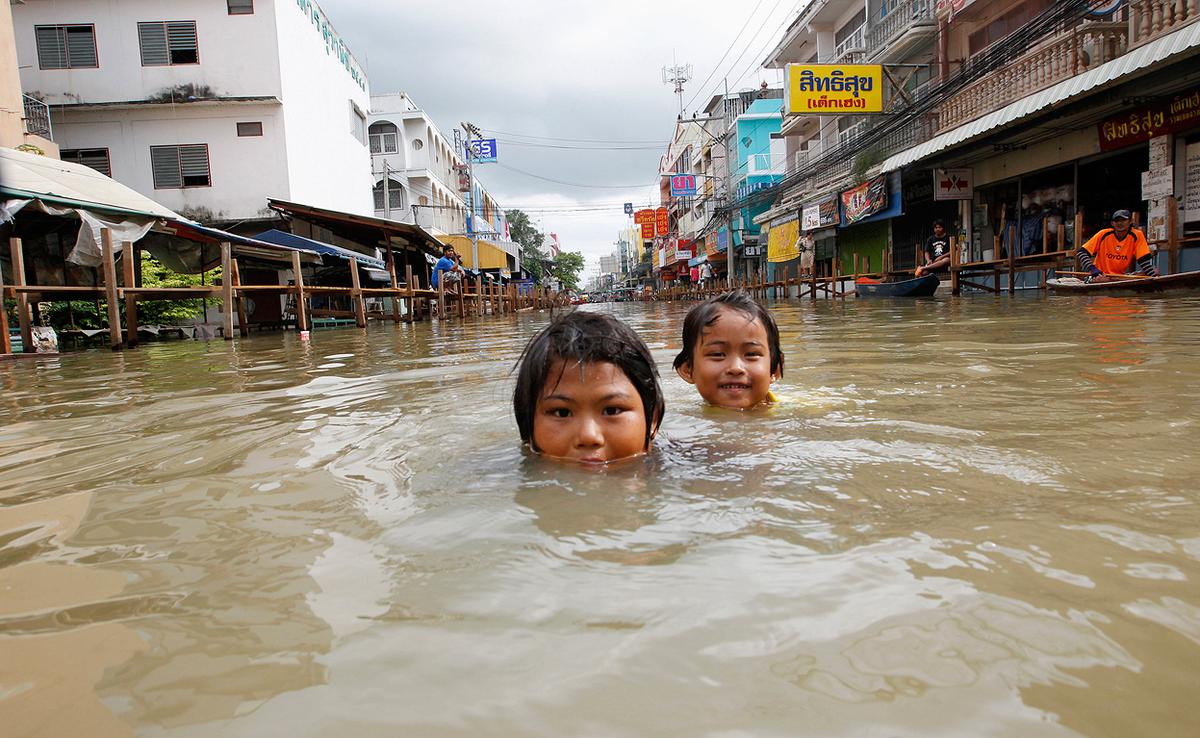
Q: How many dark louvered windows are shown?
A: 4